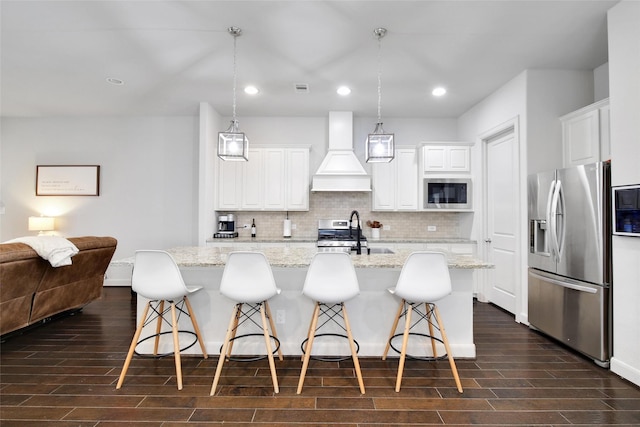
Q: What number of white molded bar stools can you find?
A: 4